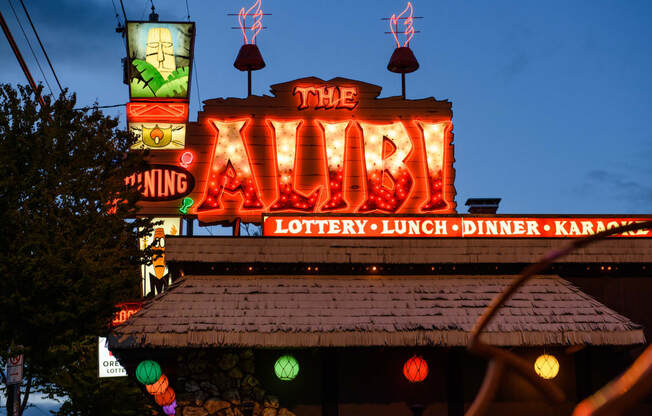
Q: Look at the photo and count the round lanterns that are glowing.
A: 7